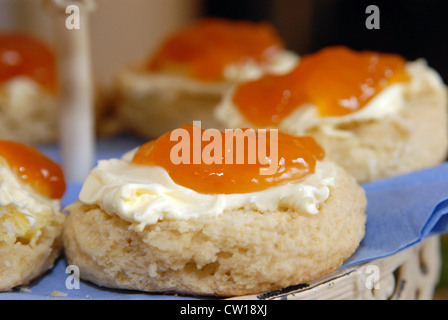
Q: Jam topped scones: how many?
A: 5